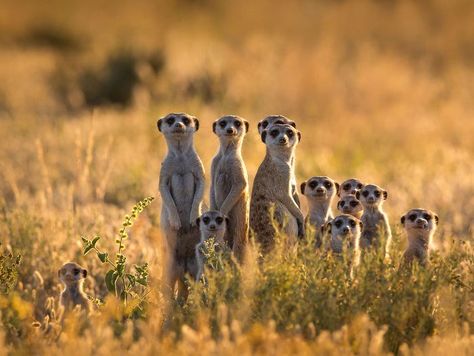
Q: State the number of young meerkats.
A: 8